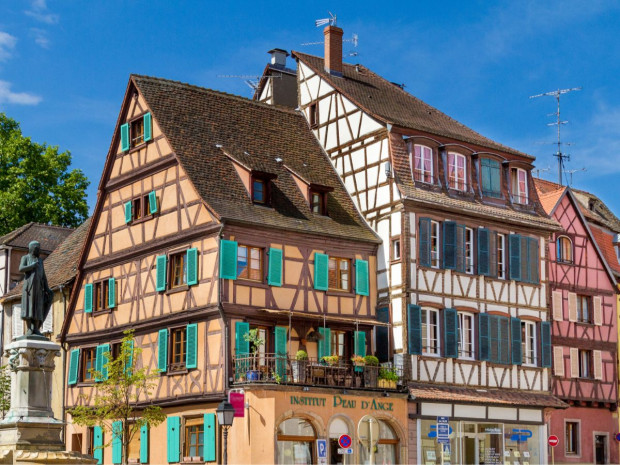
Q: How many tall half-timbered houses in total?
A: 3